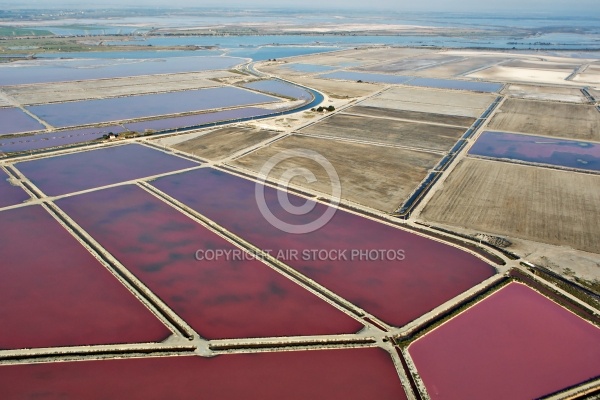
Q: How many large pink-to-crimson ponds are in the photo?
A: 5